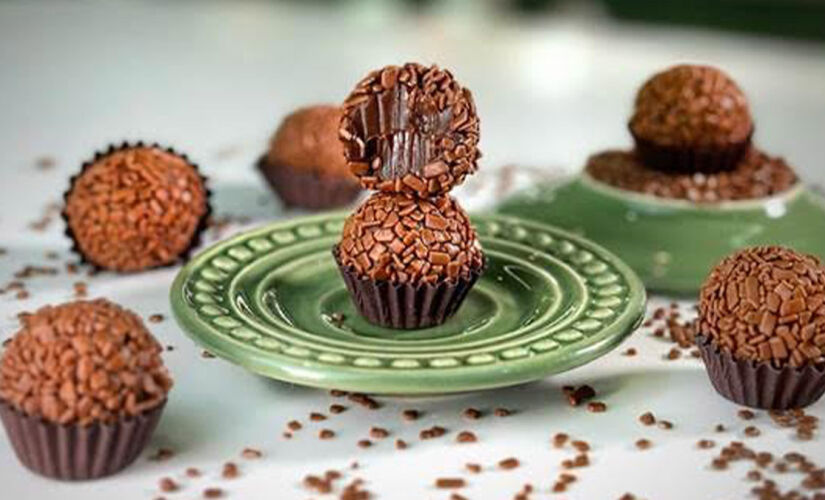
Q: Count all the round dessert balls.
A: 7